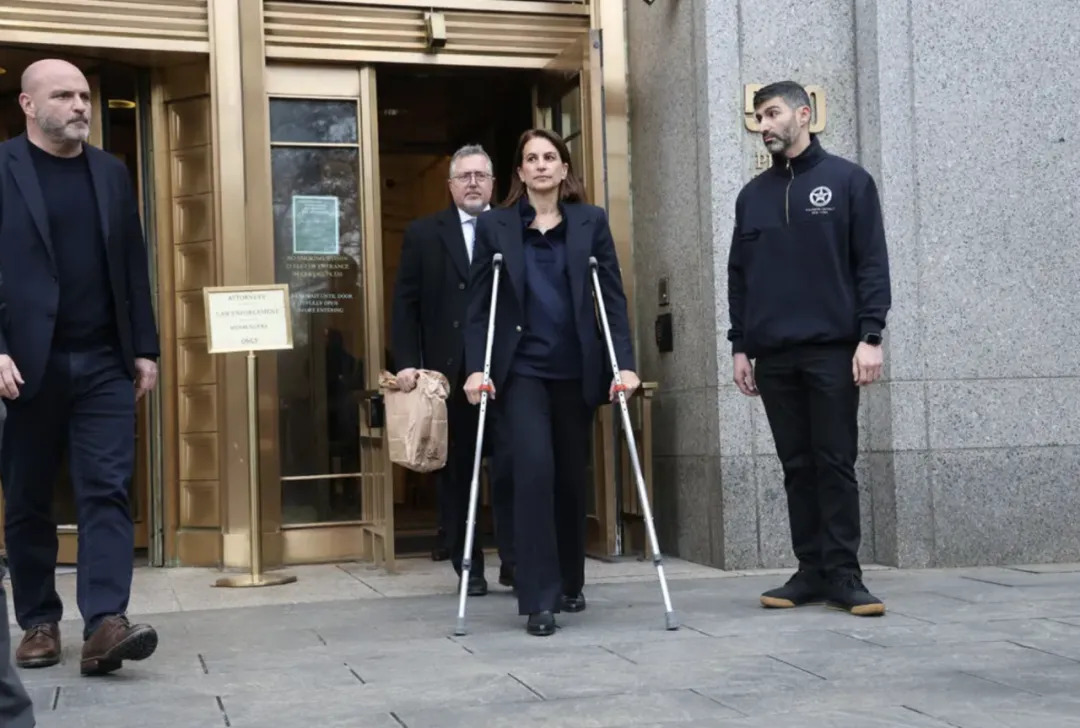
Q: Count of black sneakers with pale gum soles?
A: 2